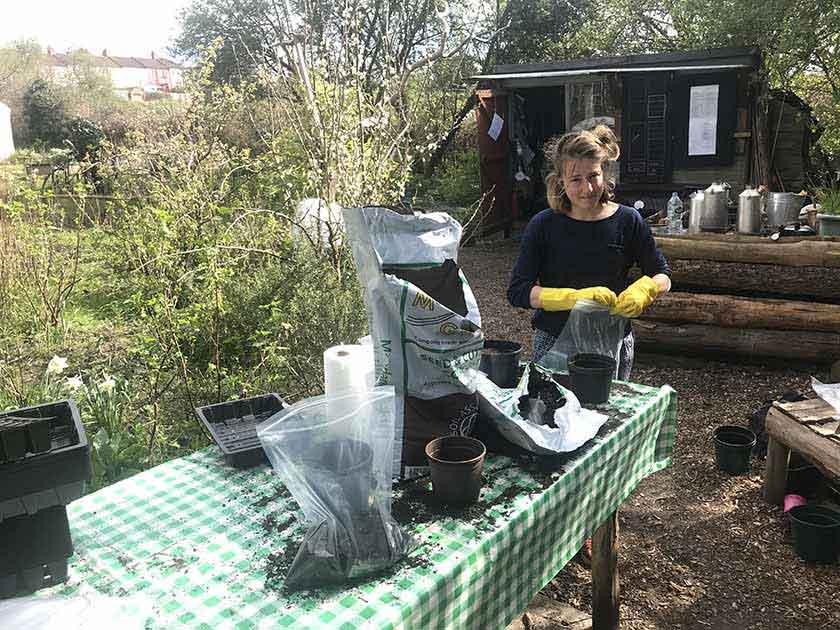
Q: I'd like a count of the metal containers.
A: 4